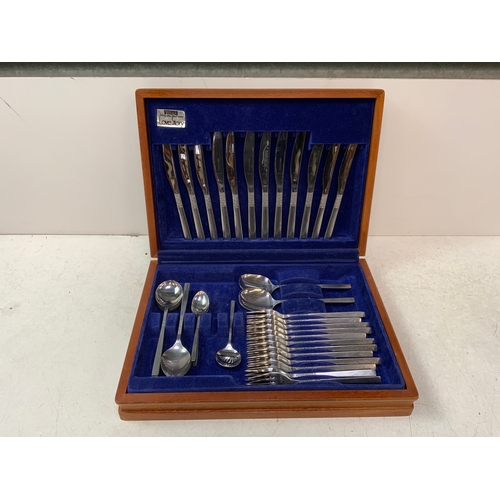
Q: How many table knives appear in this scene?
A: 12